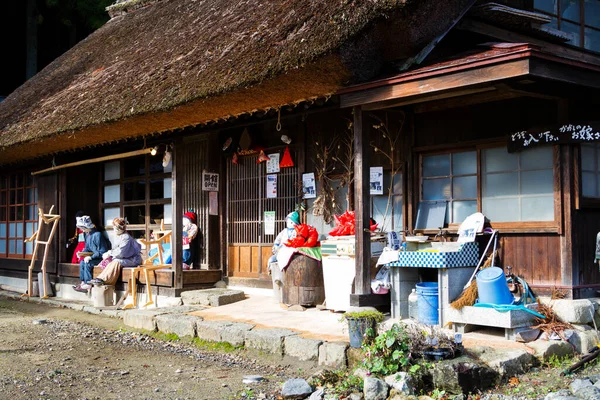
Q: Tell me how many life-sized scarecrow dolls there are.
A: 5